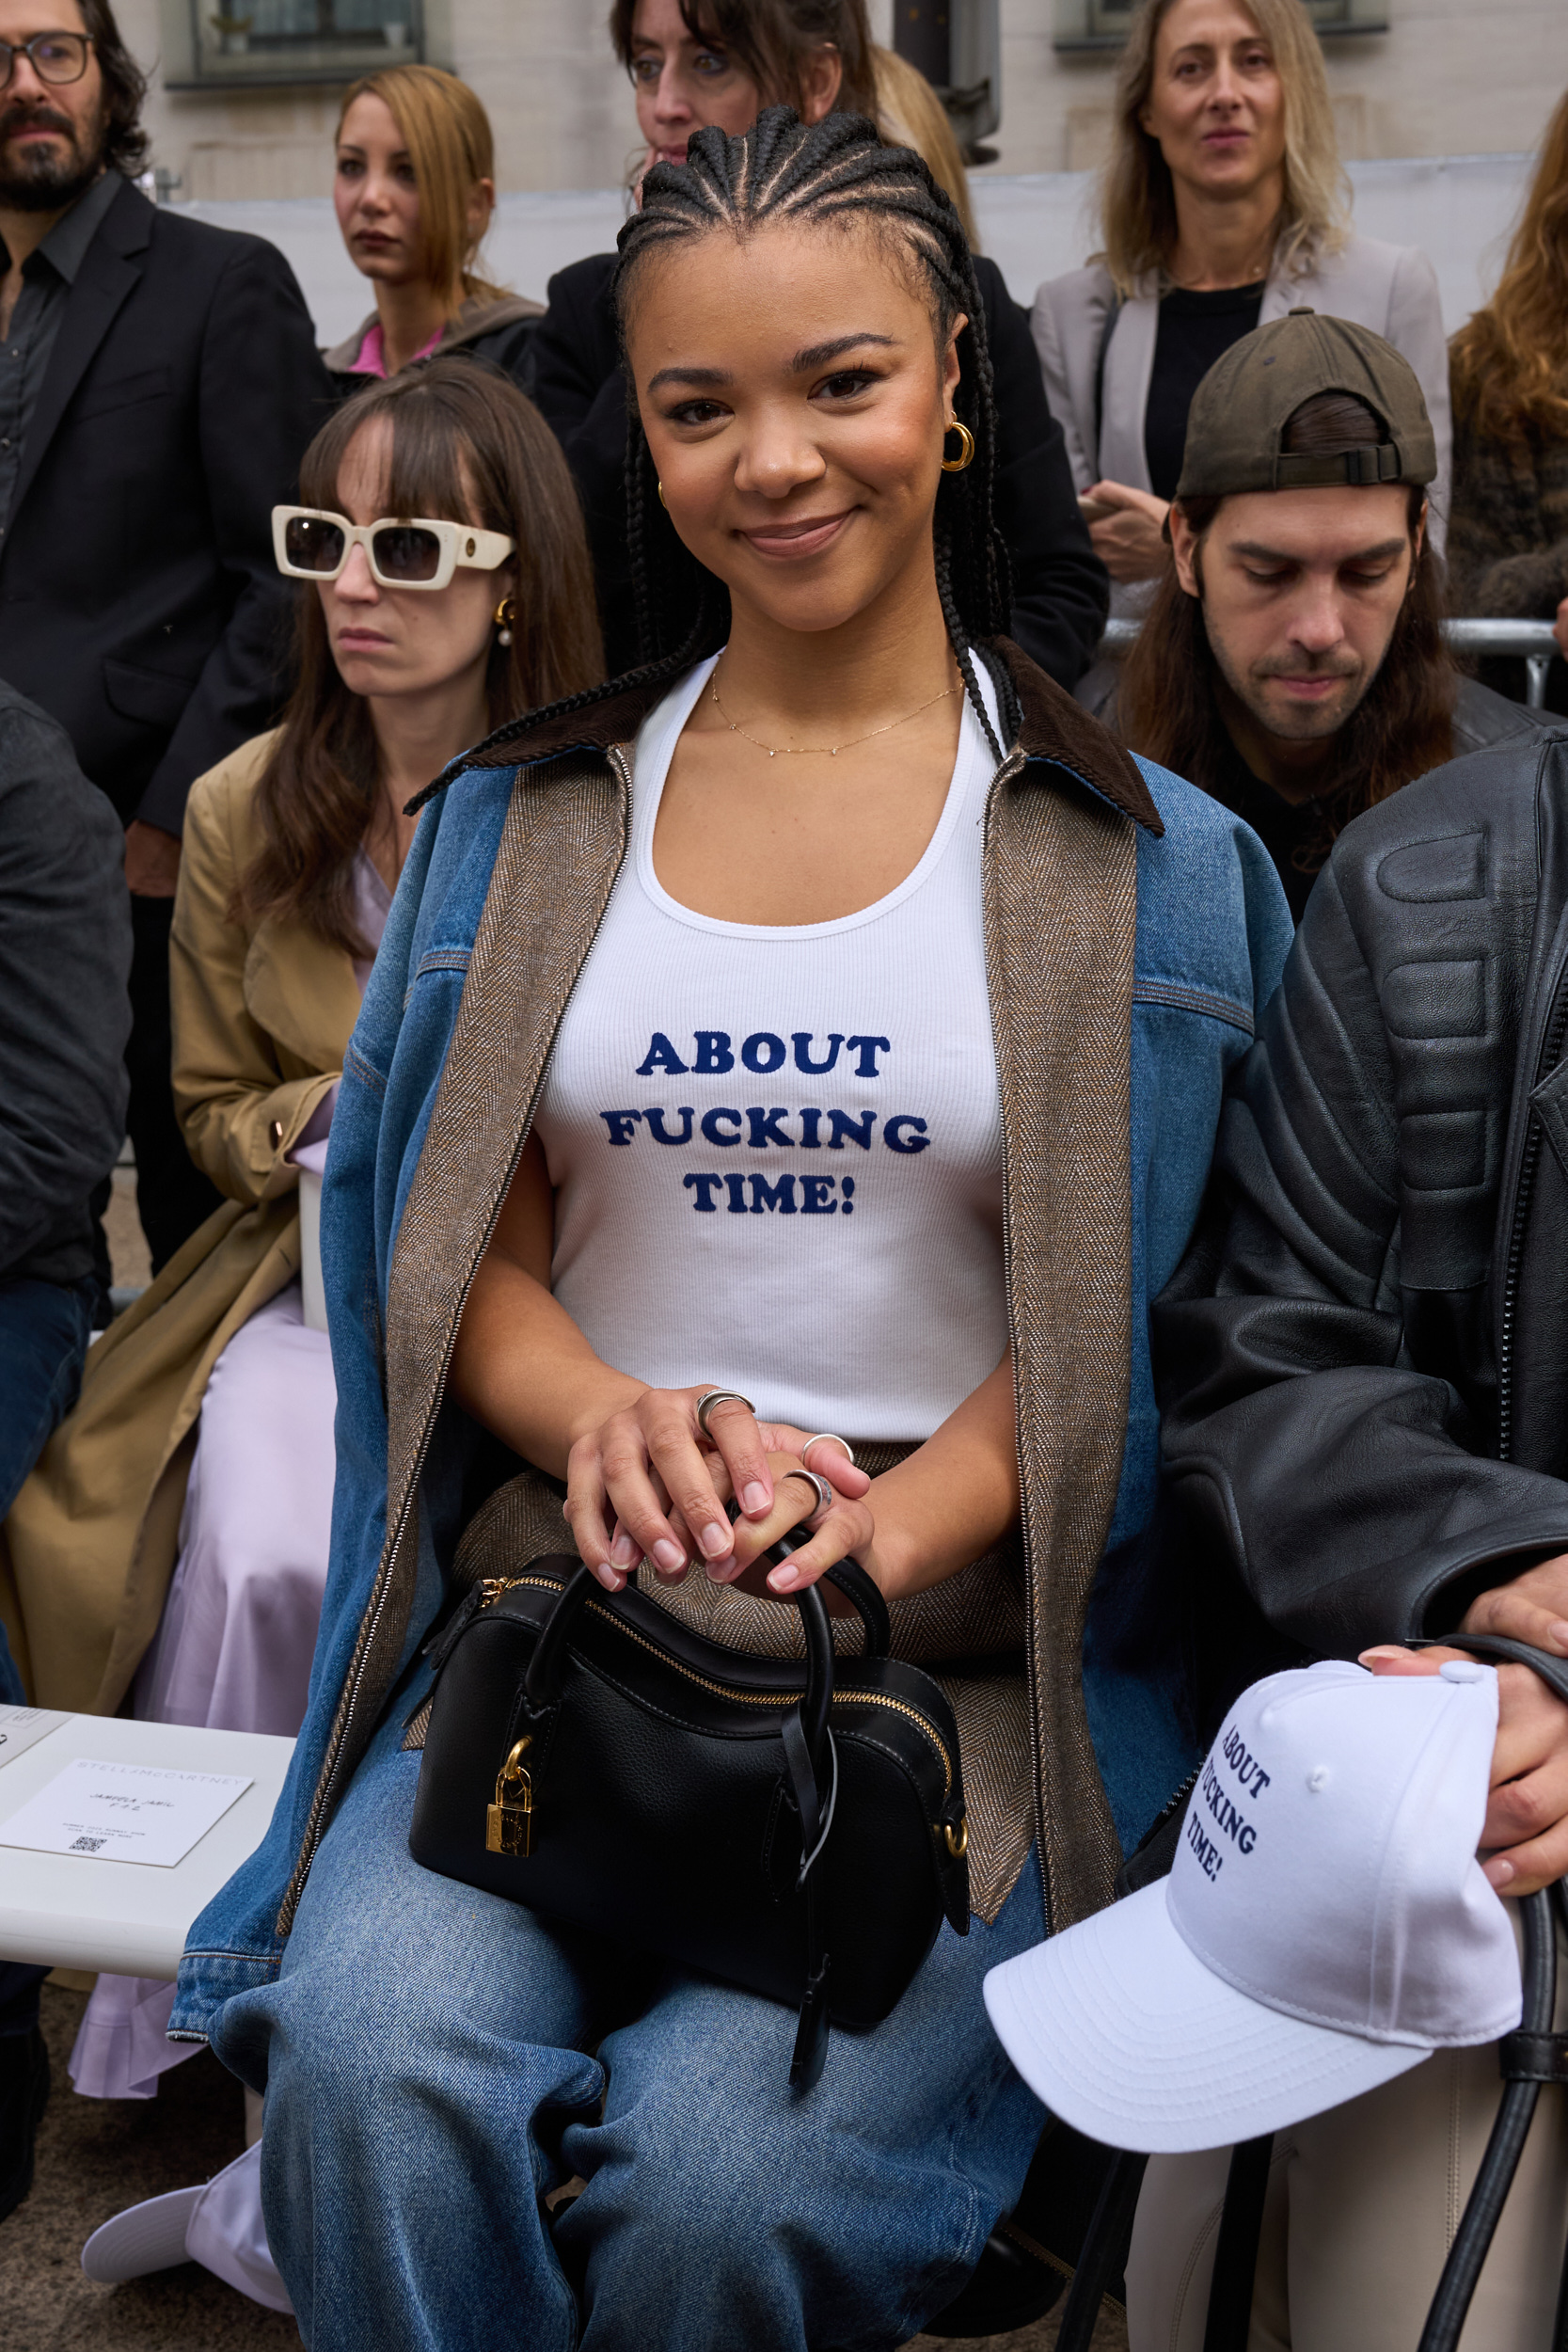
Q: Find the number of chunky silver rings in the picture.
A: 3